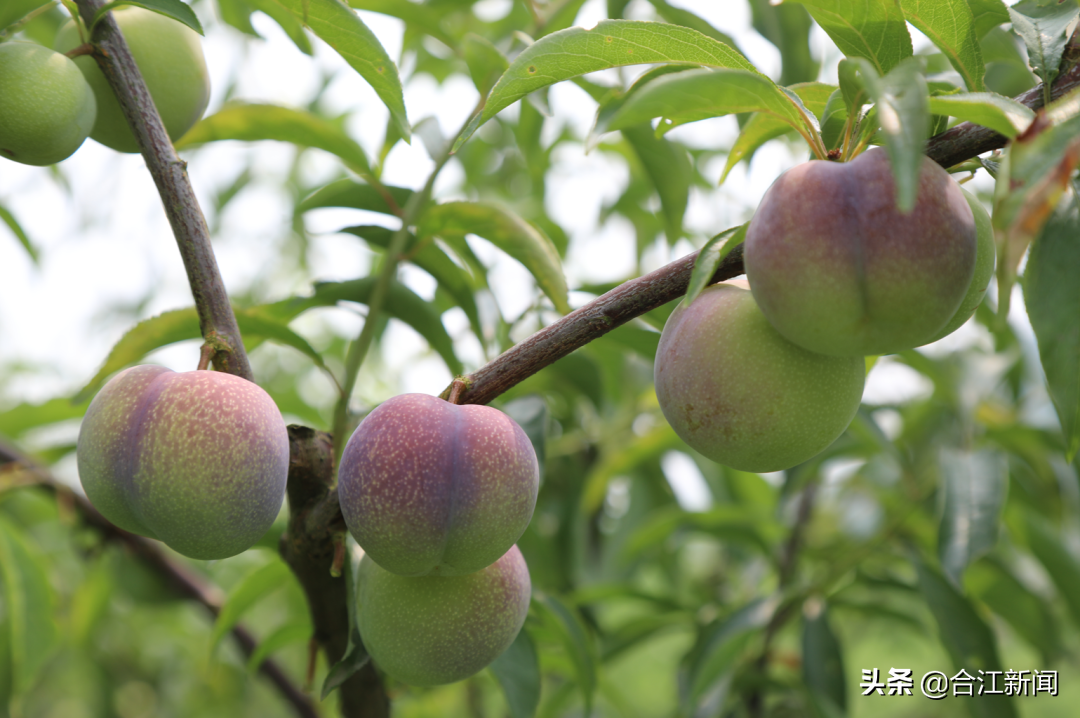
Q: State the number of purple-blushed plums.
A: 5